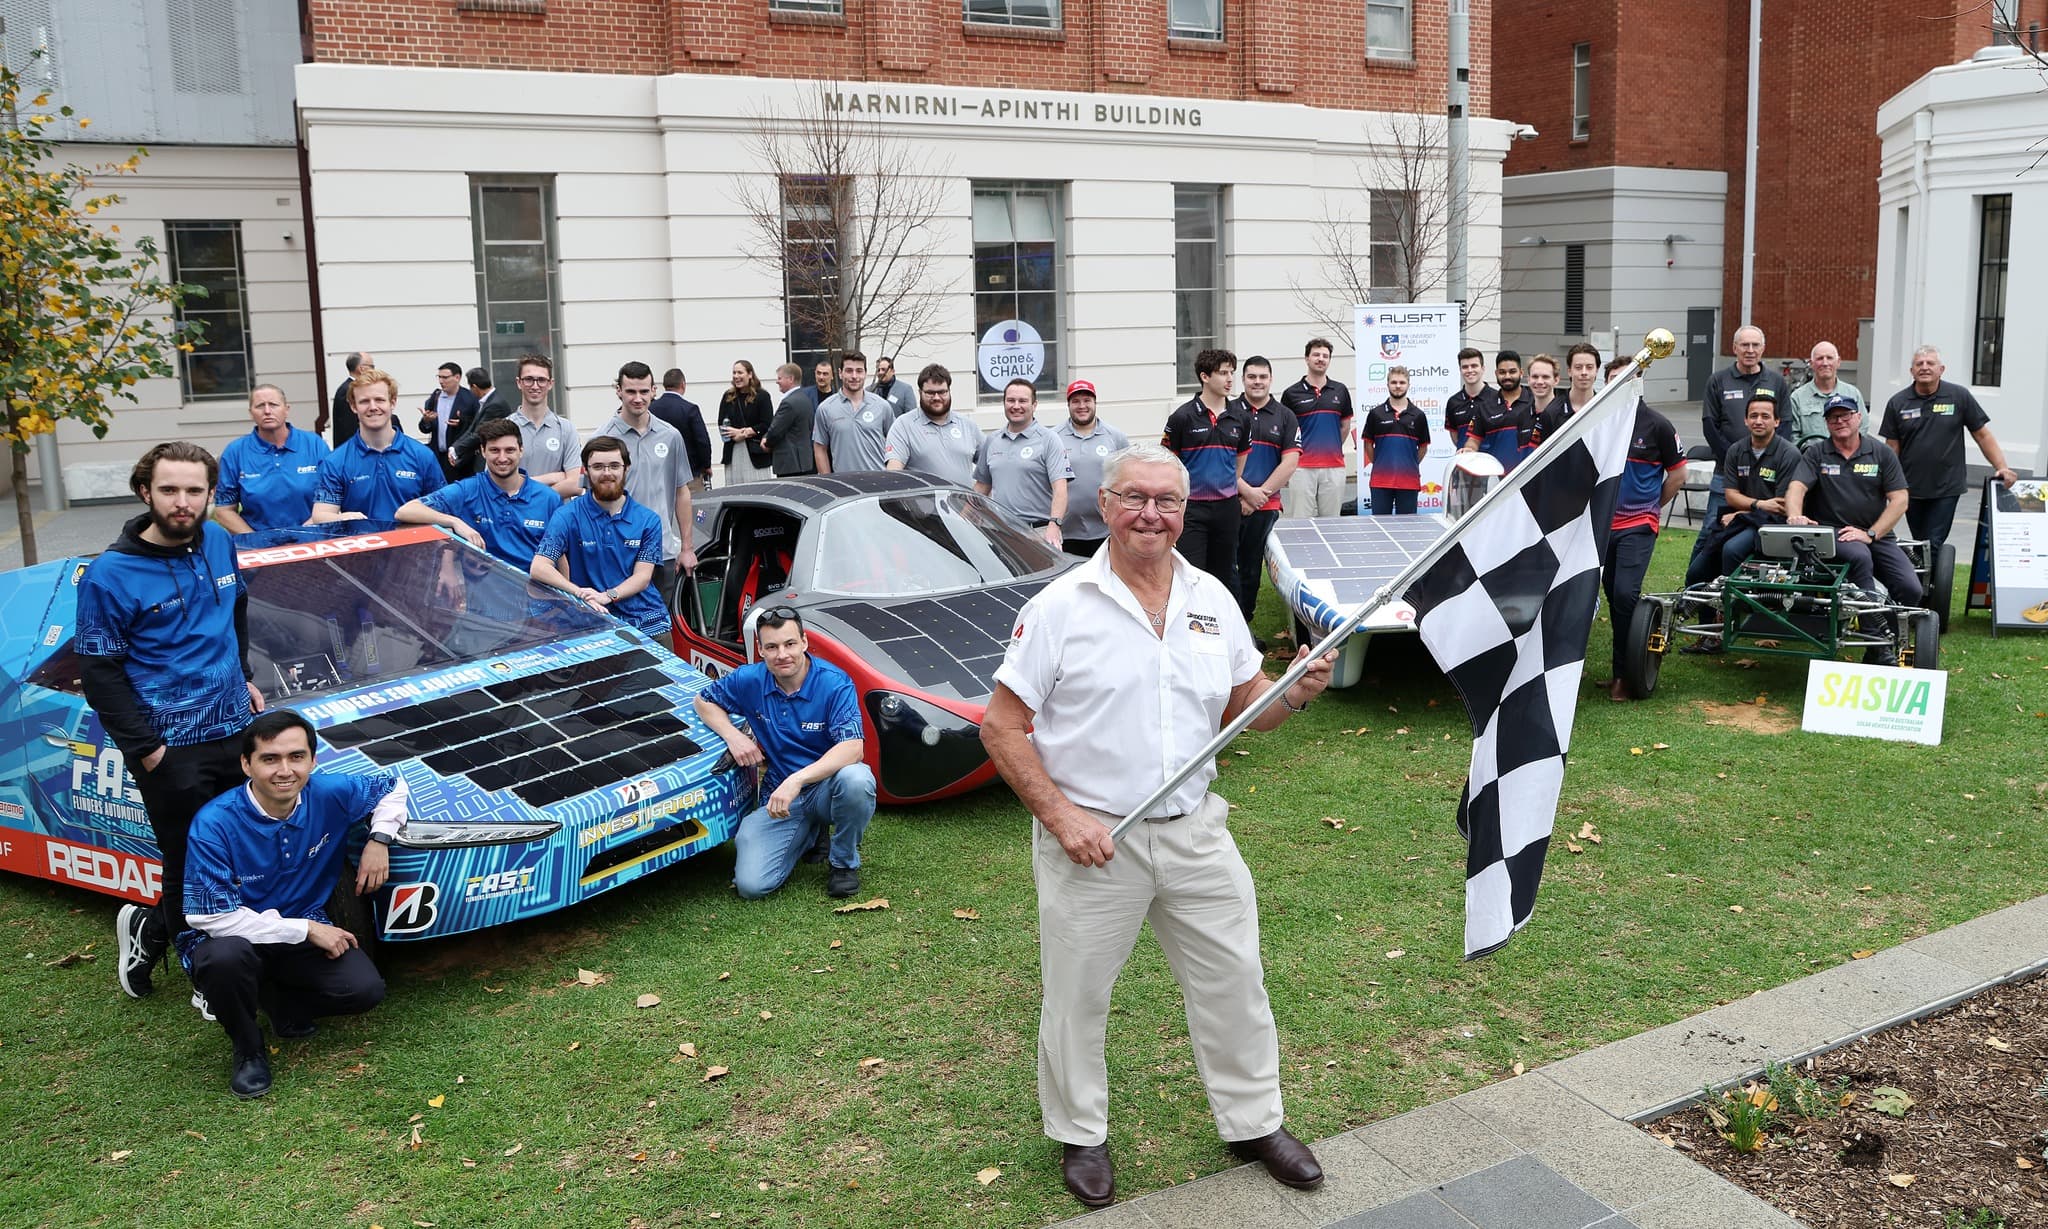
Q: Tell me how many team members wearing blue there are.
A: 7